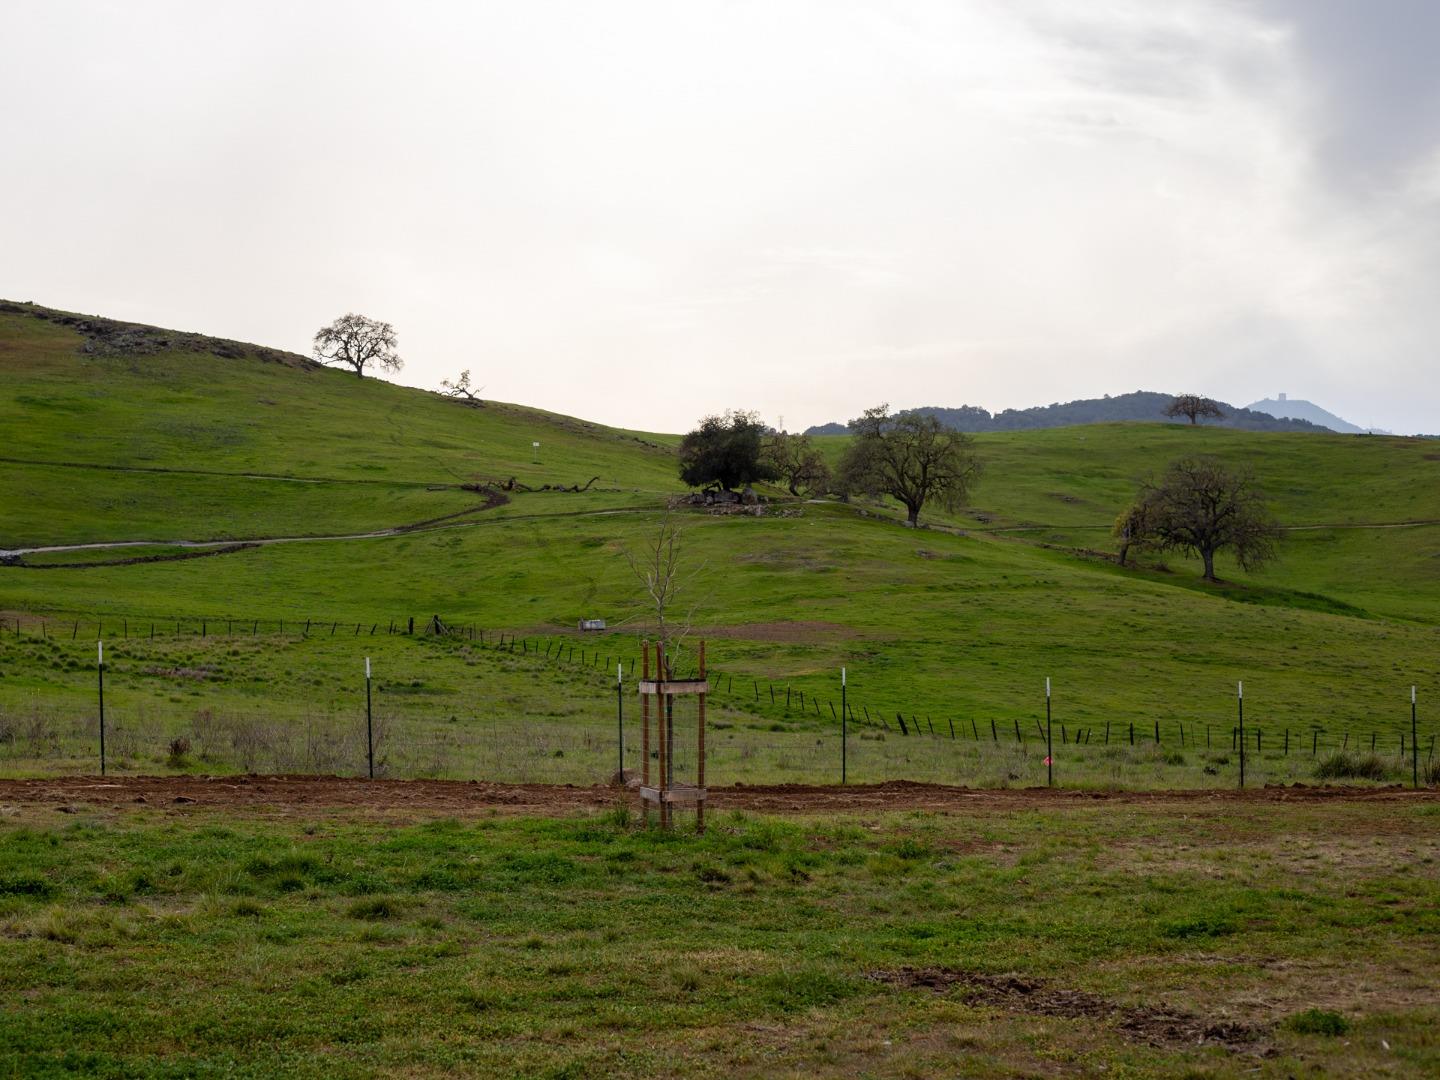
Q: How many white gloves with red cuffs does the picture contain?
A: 0